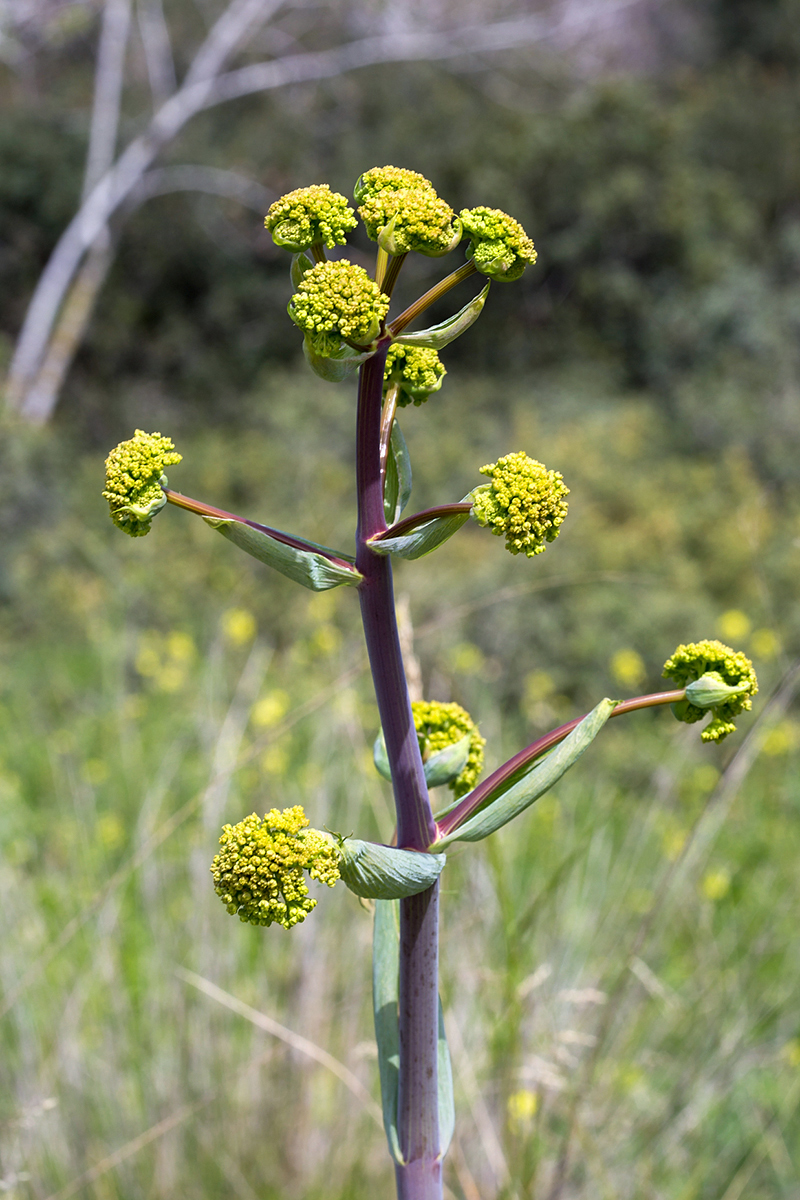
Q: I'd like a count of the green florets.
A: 11